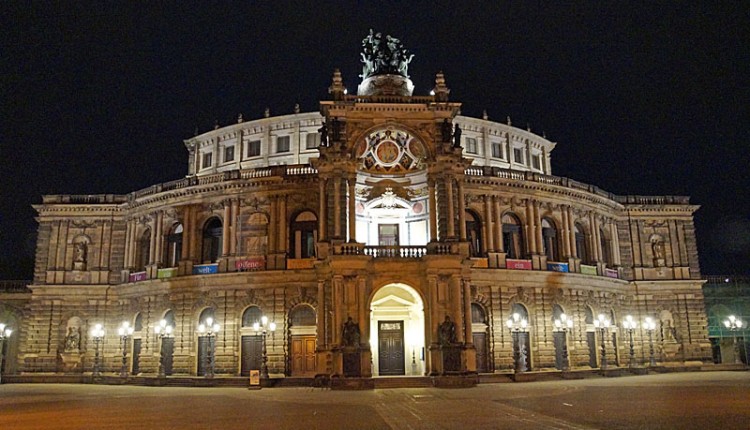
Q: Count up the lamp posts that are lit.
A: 12